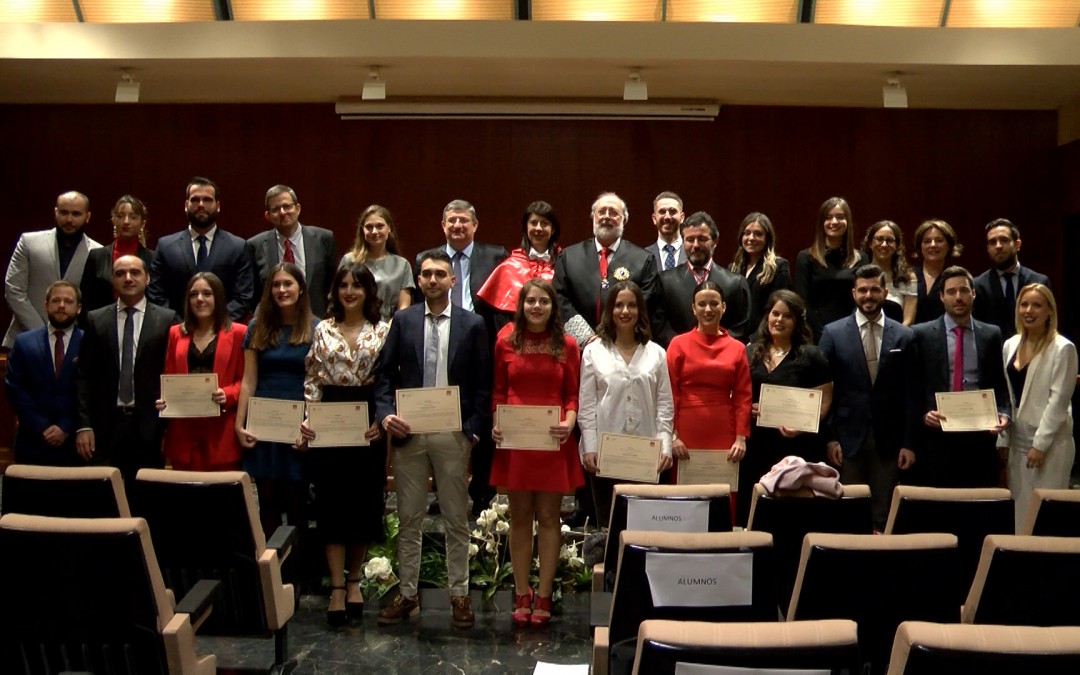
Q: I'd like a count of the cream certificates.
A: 9